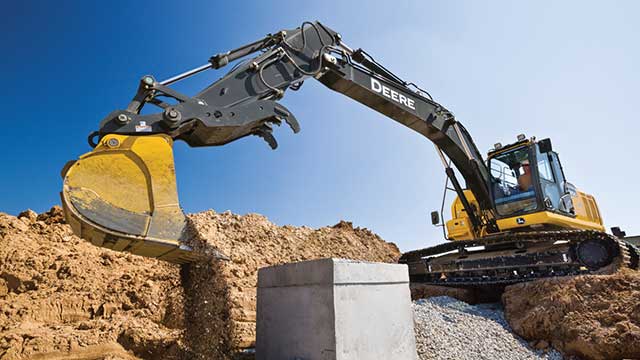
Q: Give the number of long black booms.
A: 1